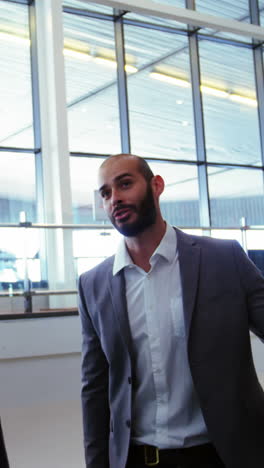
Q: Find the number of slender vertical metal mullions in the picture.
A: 4